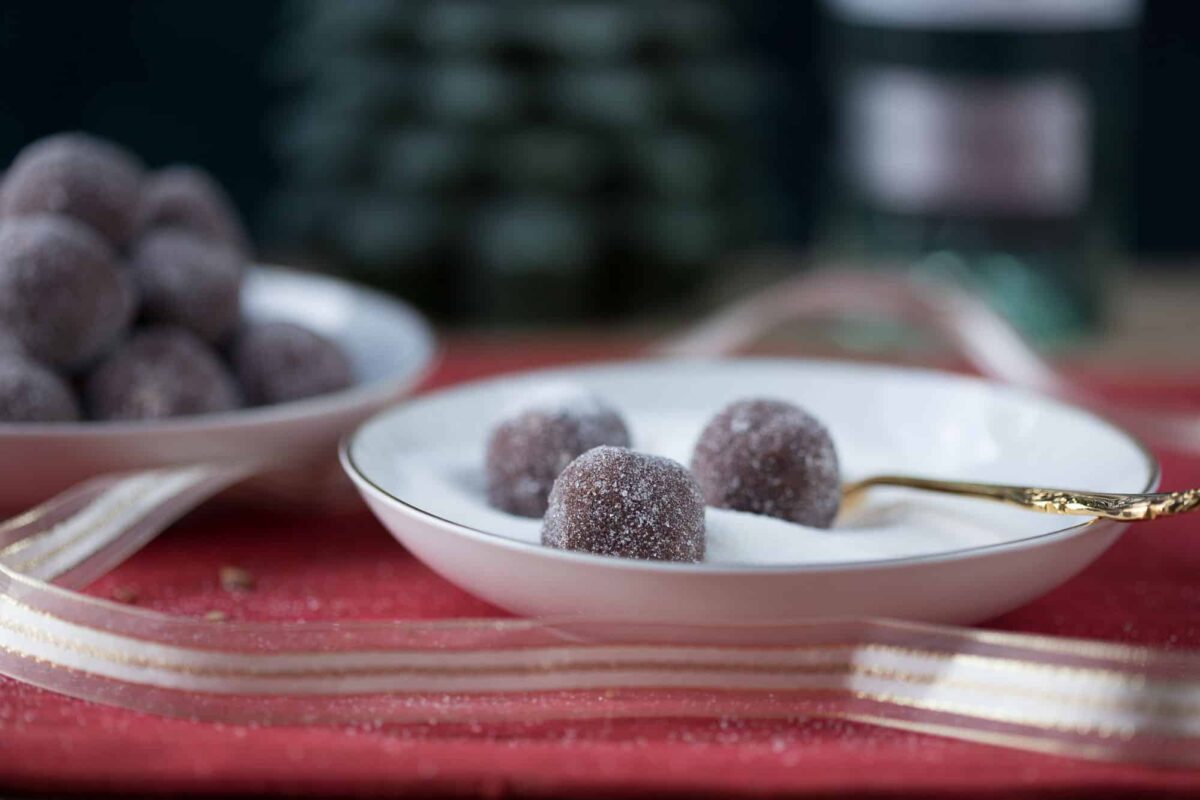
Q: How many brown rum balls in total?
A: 10